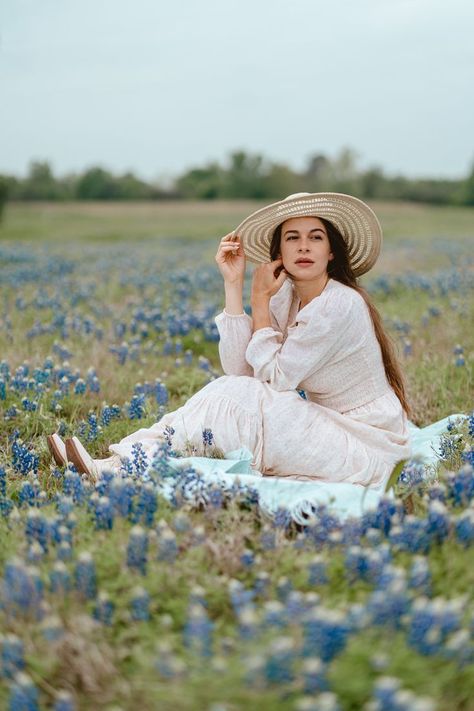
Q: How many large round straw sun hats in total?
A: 1